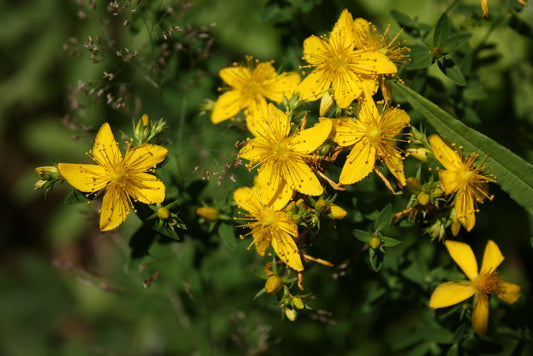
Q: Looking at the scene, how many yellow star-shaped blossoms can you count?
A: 9